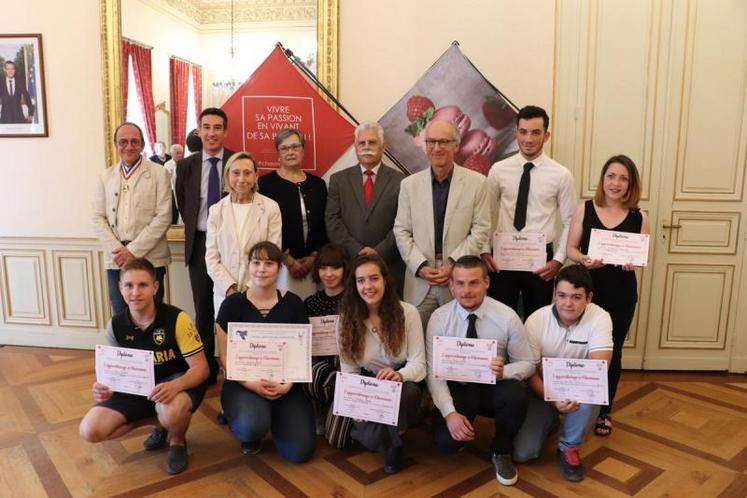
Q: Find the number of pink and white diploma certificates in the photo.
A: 8